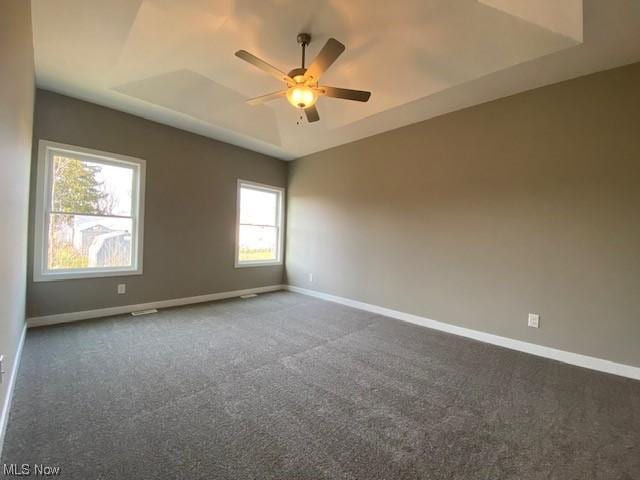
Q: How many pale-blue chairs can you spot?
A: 0